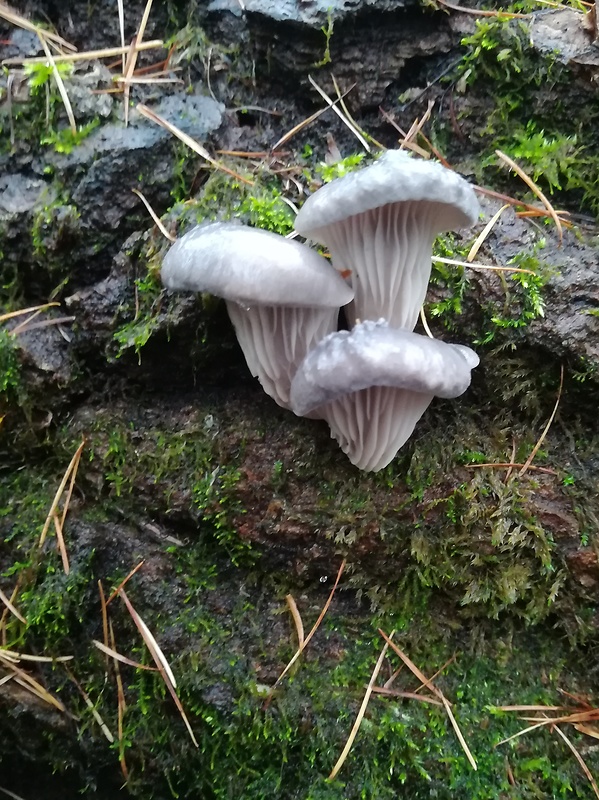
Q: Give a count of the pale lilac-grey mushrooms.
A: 3